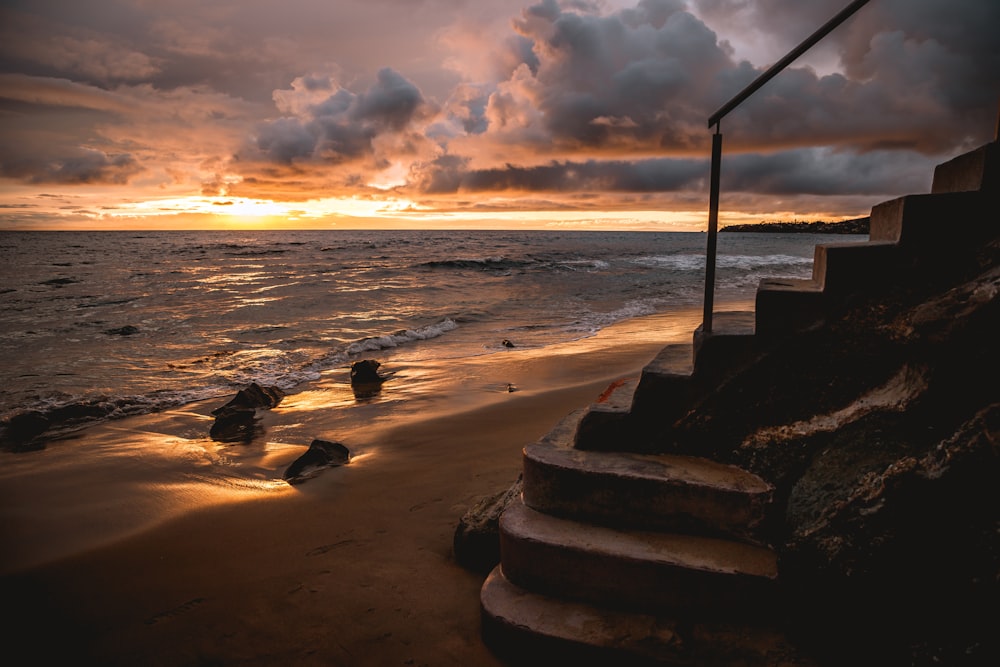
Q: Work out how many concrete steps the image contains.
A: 10